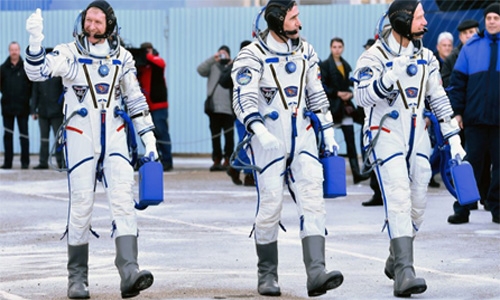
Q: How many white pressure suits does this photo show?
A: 3